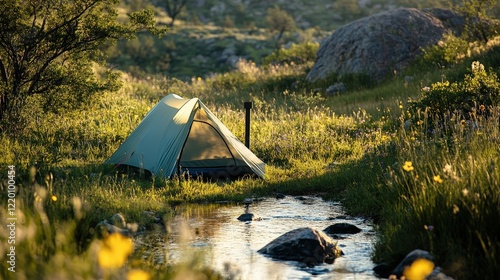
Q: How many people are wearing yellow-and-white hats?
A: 0